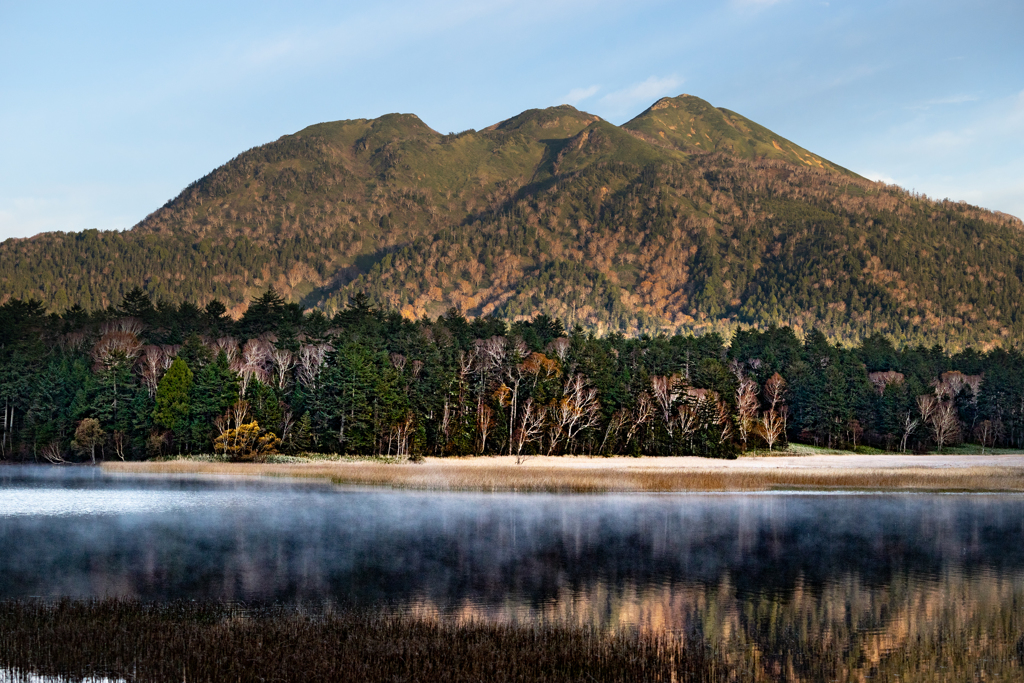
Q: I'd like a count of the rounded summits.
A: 3